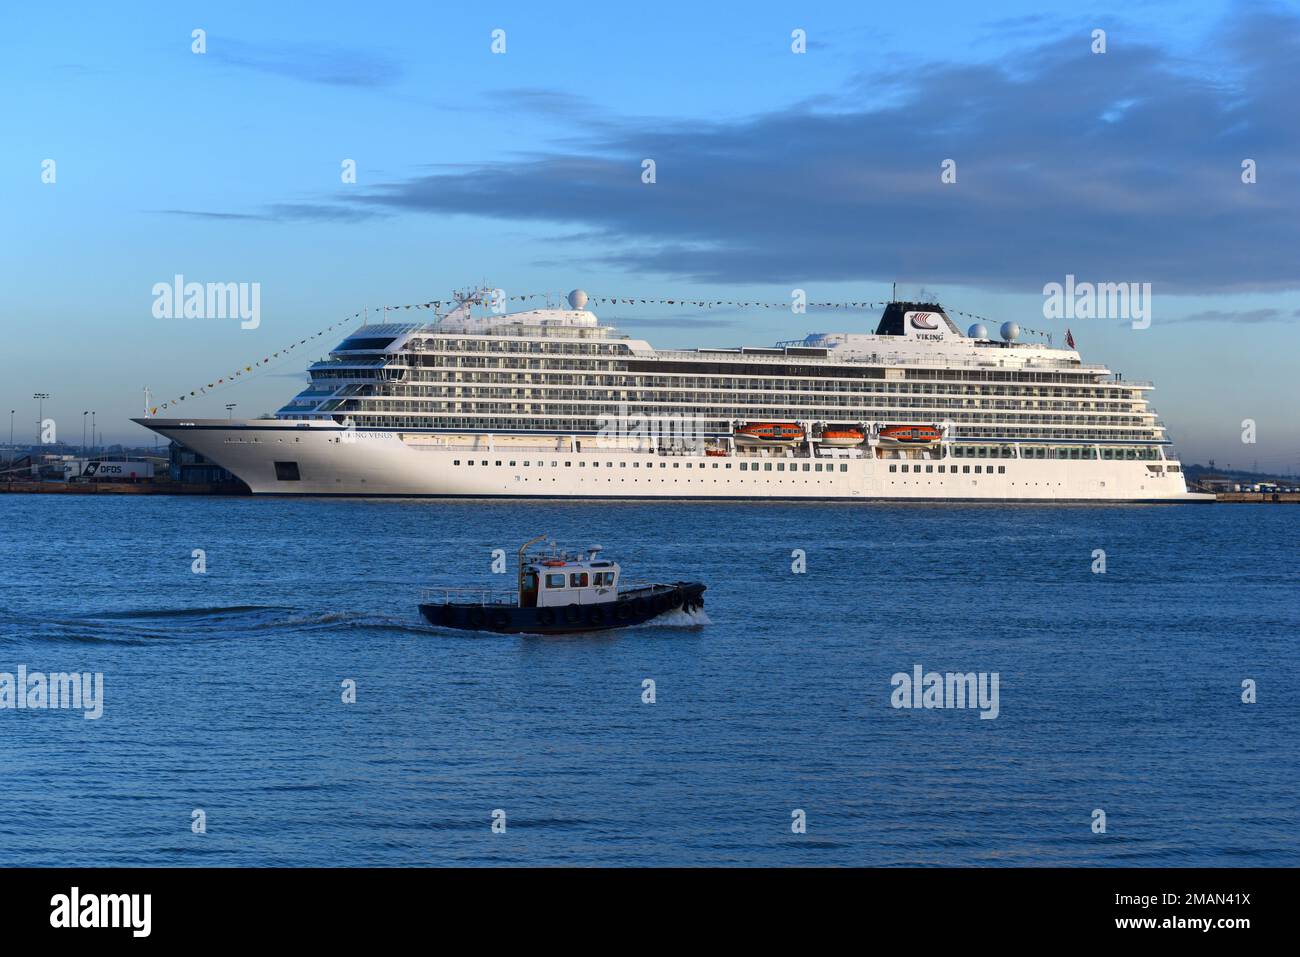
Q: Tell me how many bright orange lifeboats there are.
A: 3